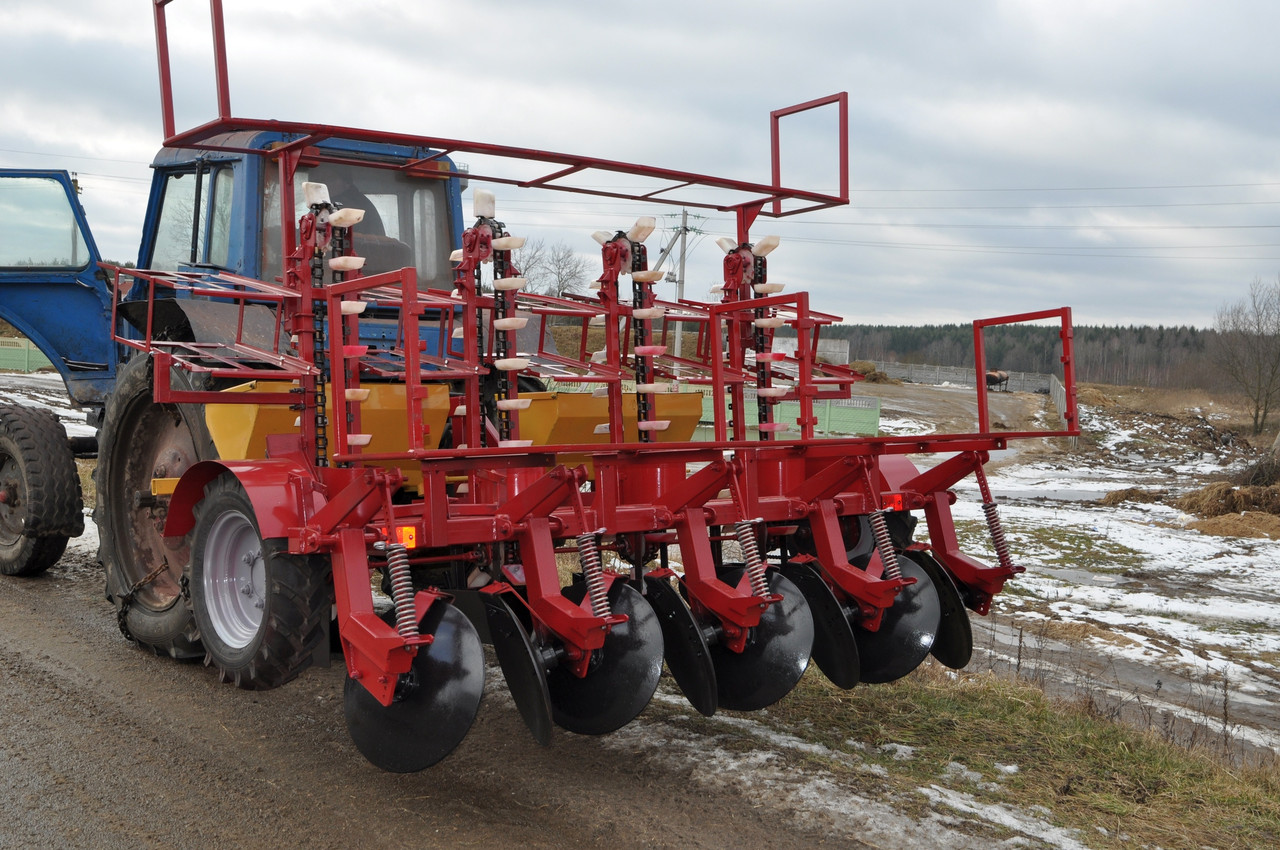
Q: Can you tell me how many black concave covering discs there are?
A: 8